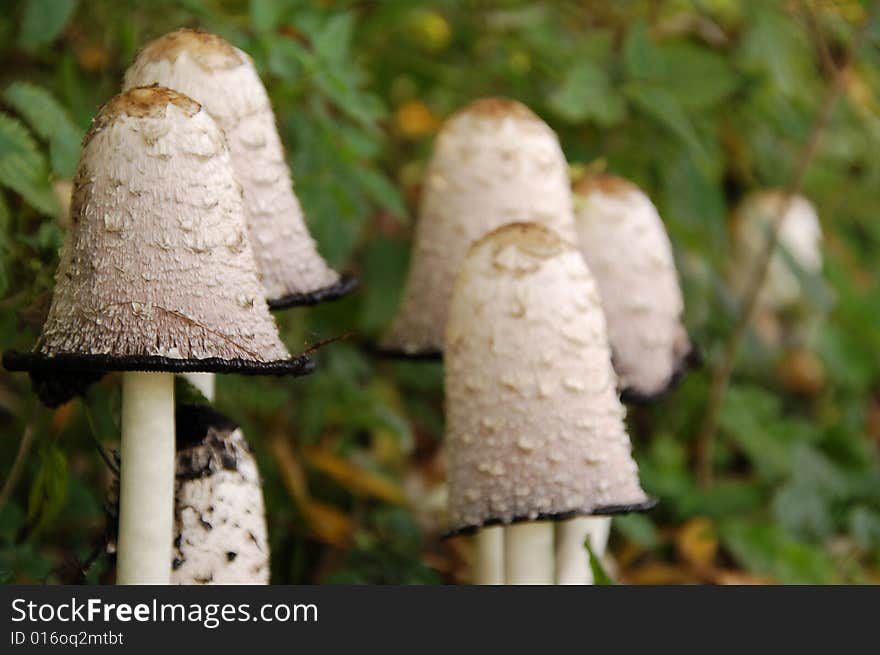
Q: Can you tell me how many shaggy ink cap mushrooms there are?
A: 7